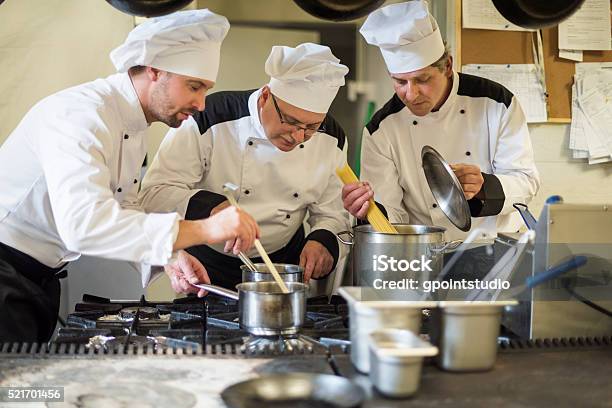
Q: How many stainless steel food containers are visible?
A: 3